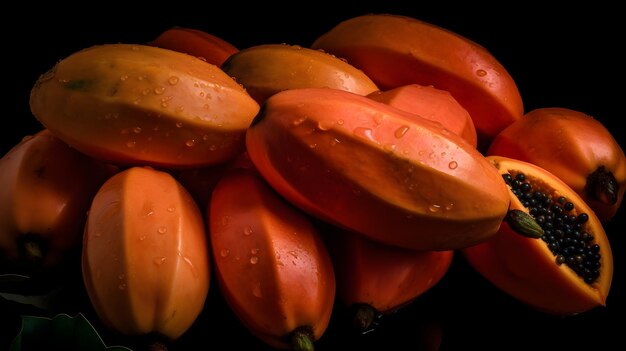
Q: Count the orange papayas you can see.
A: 12